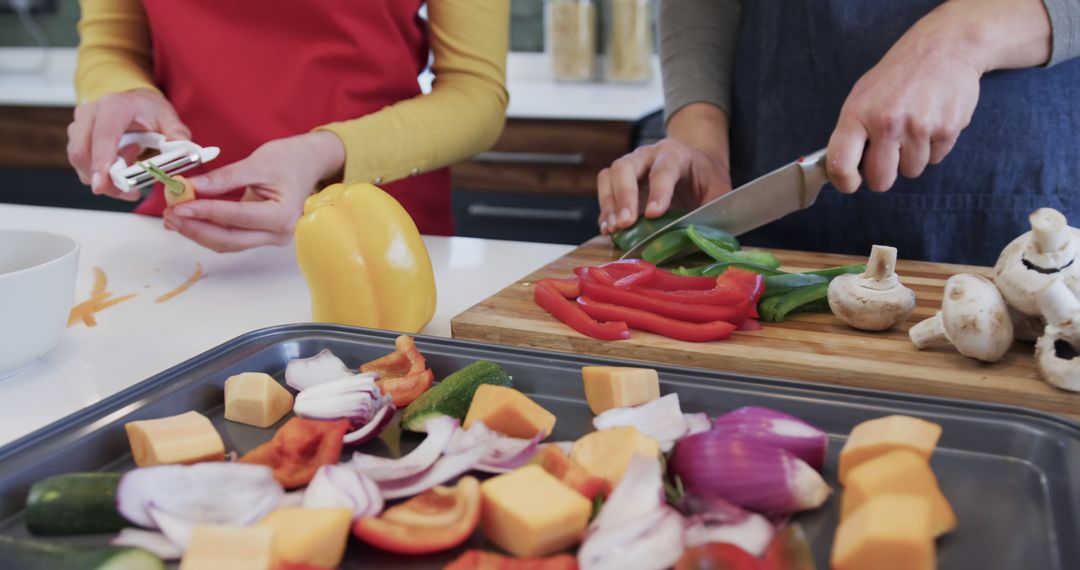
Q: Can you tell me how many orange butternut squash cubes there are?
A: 11